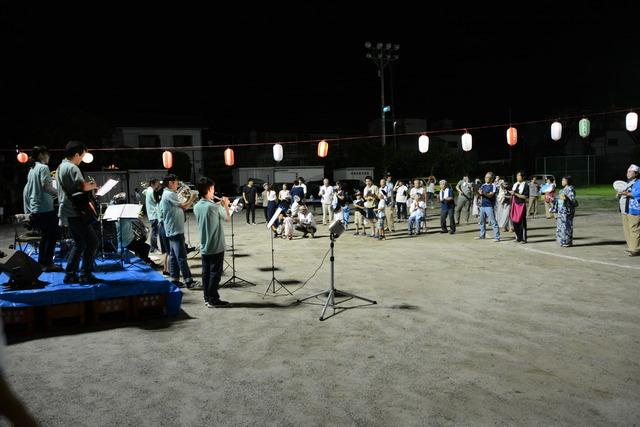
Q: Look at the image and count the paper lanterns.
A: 12